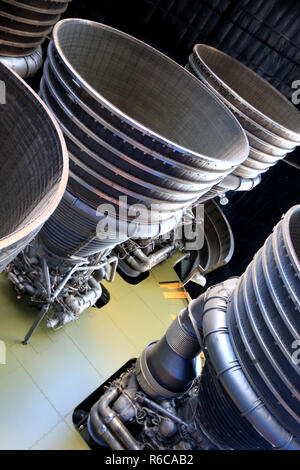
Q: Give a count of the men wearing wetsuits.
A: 0